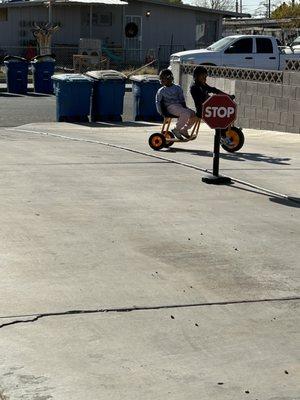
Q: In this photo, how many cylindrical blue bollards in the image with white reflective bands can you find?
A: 0